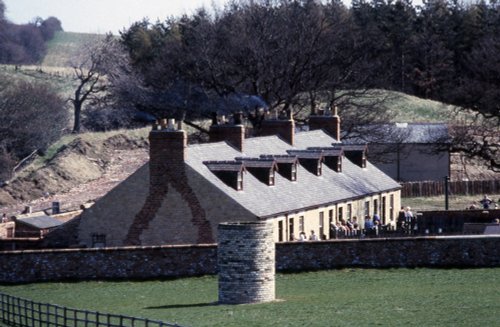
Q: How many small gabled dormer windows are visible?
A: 6